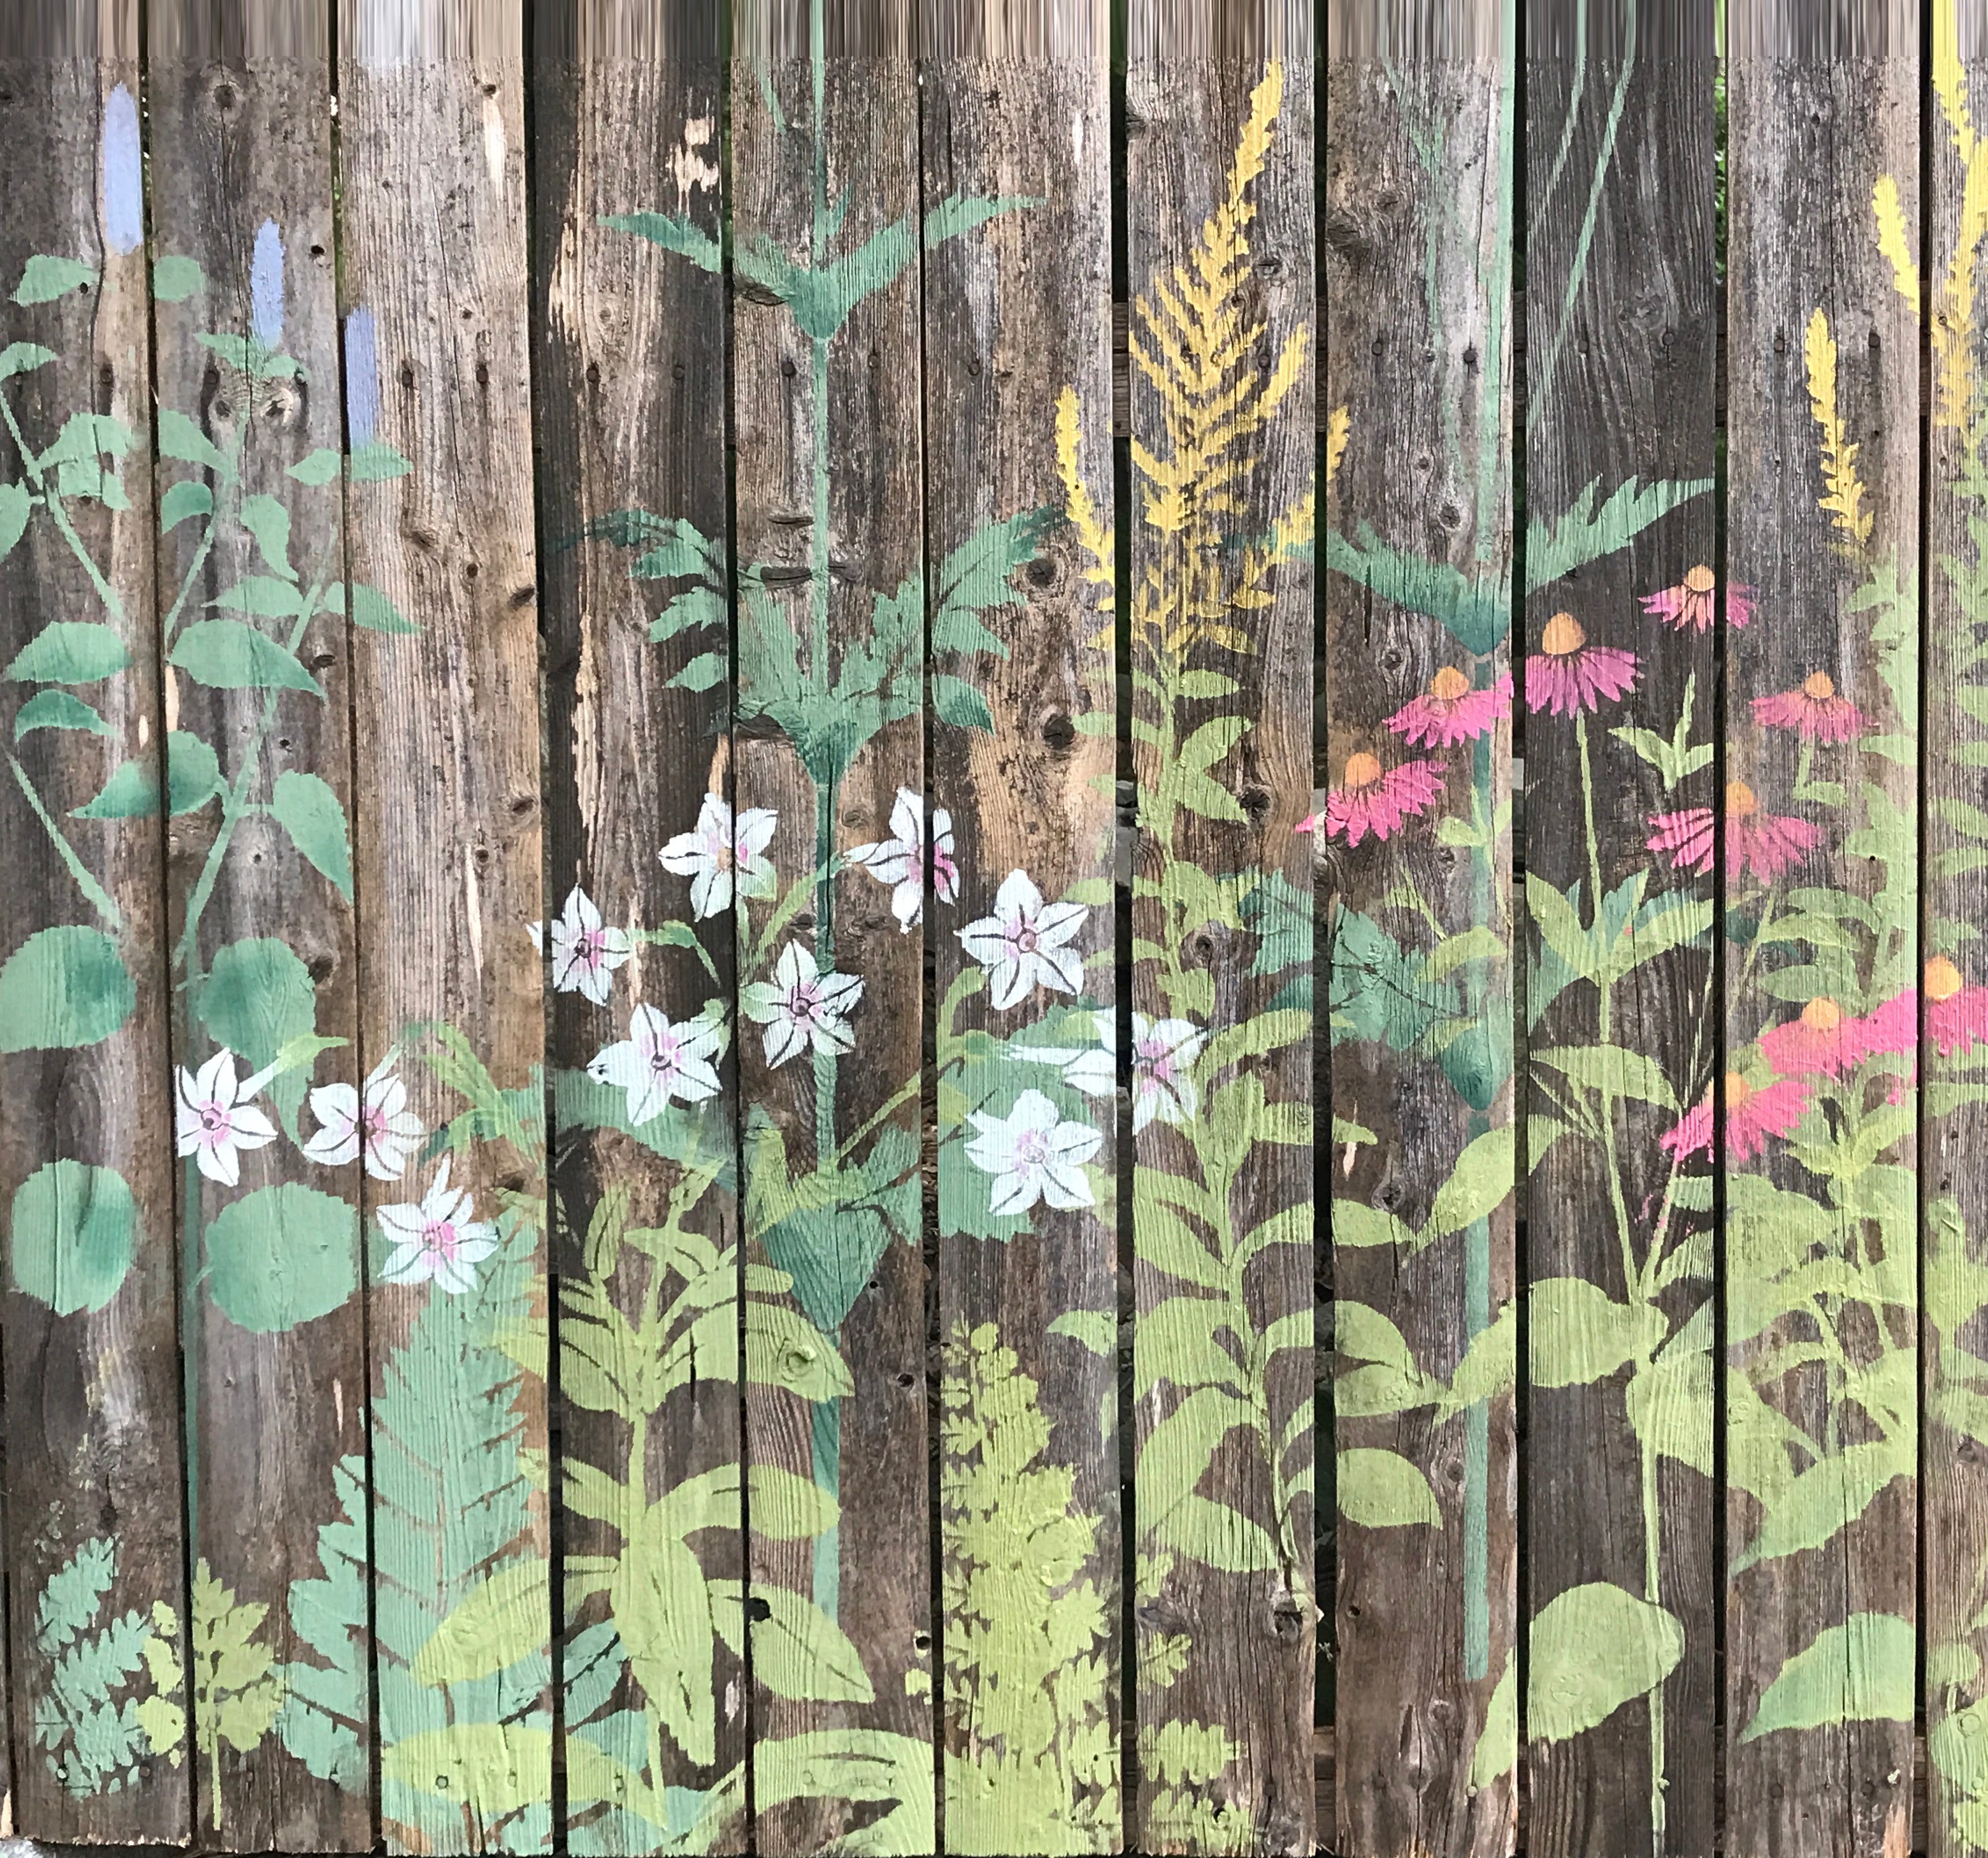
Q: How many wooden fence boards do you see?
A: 11